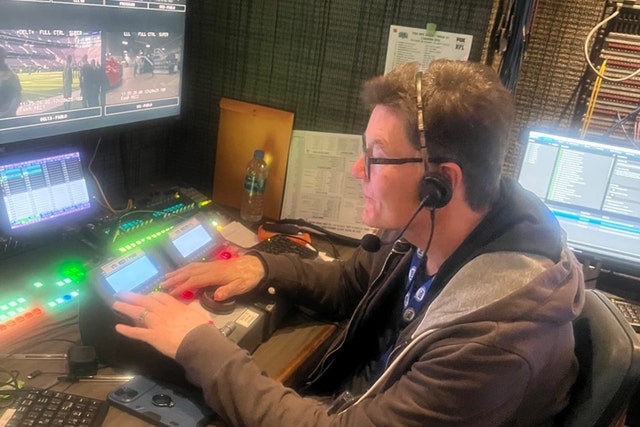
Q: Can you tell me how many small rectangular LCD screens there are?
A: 2